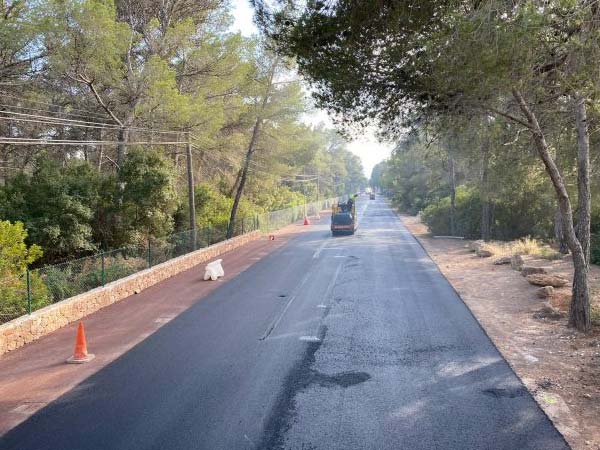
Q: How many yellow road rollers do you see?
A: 1